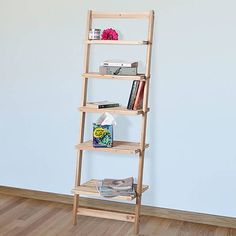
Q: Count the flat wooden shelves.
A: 5